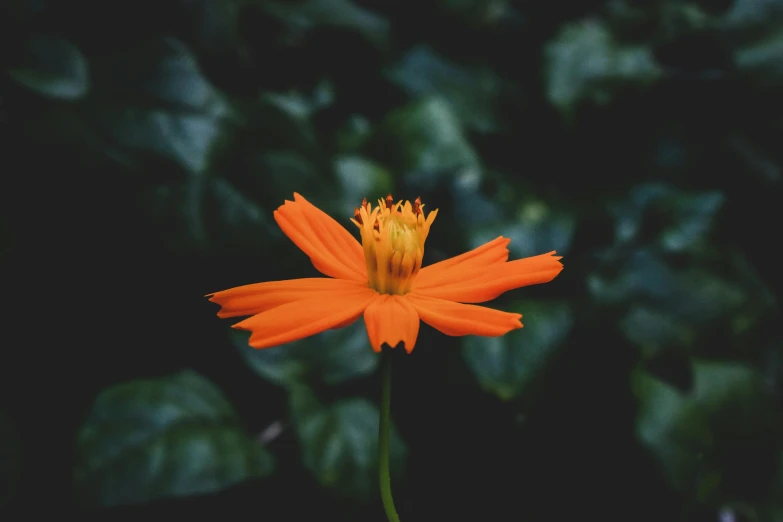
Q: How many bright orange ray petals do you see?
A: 7